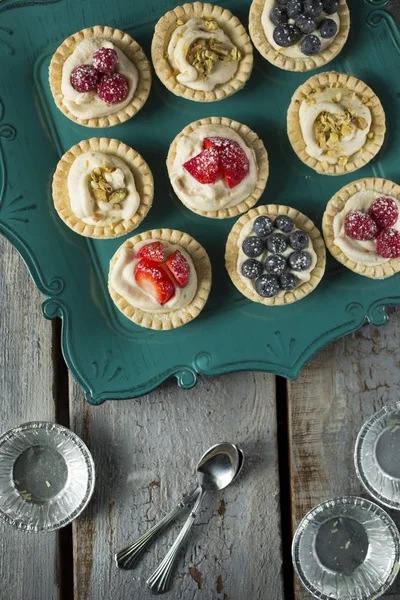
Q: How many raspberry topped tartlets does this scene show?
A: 2